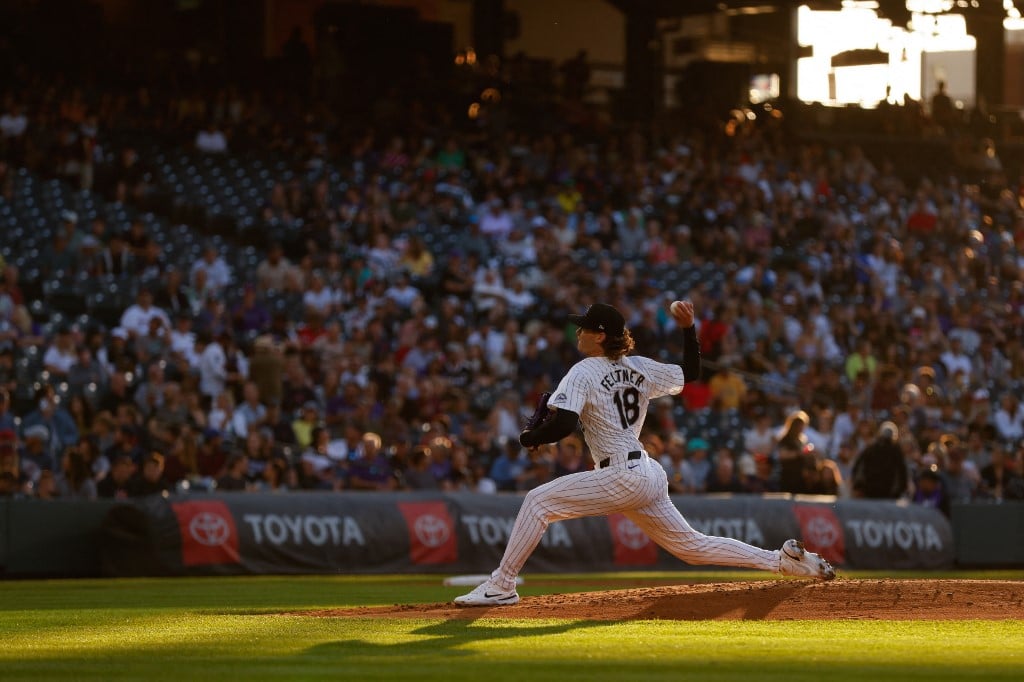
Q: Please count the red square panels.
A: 4